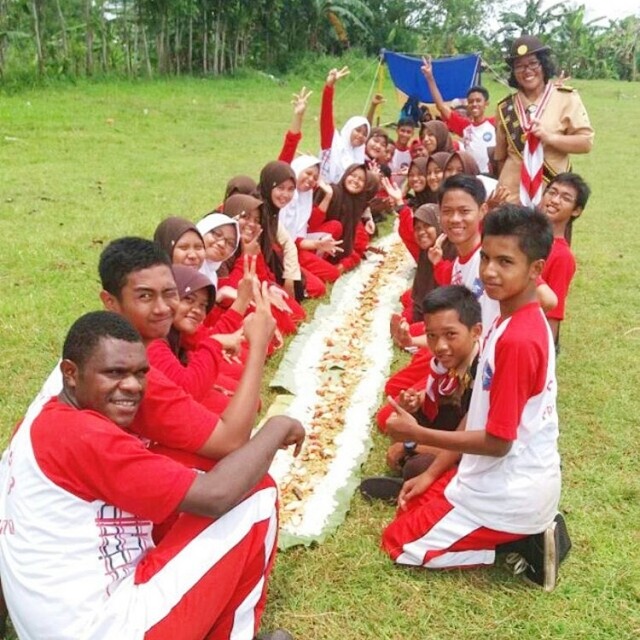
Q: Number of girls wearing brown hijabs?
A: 12